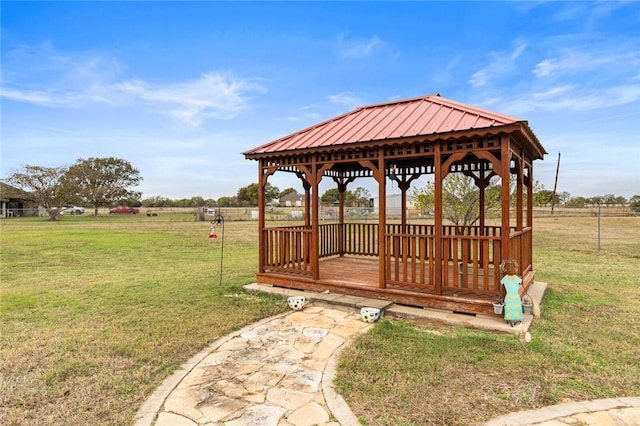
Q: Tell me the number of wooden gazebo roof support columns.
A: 11